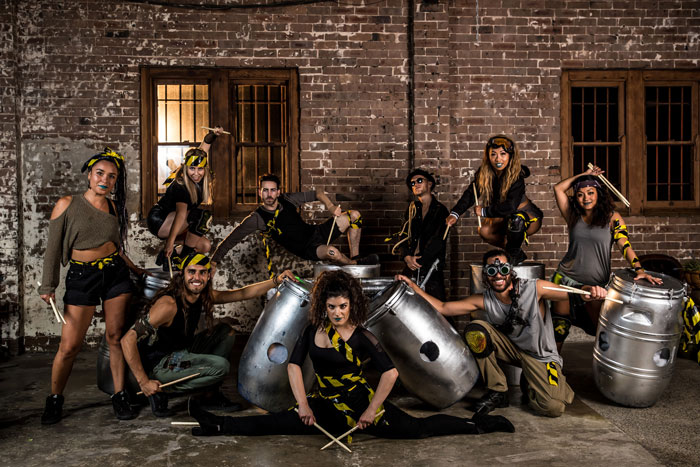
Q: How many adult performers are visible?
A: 9